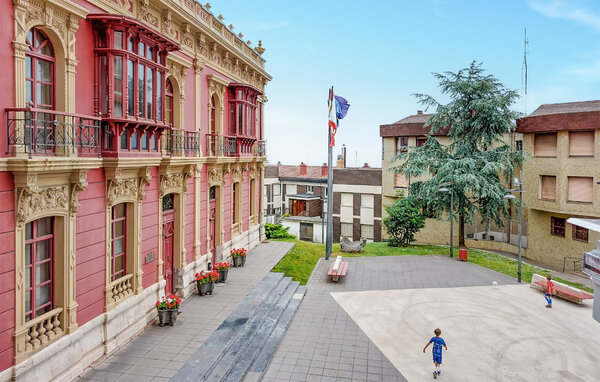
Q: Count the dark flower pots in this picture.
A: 4